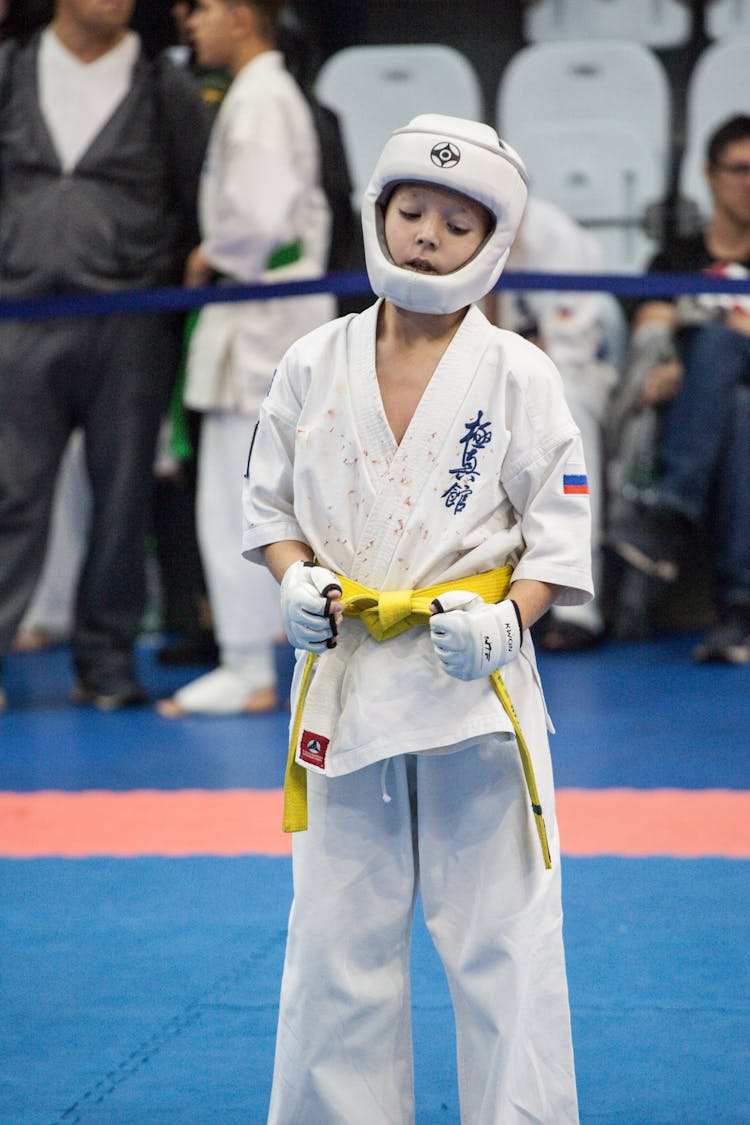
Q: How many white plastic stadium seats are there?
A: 5